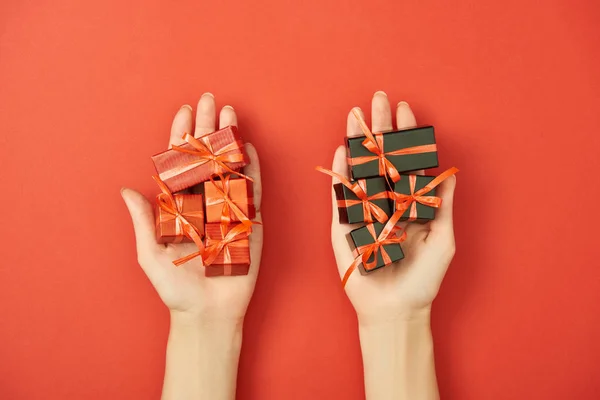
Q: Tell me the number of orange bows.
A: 8